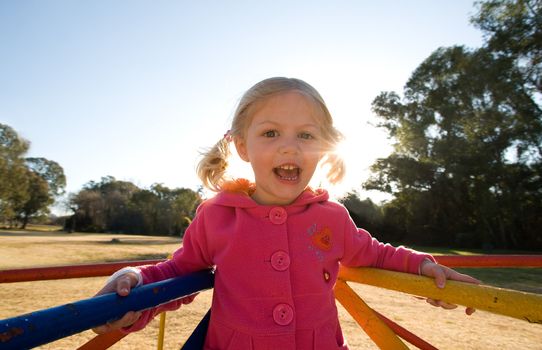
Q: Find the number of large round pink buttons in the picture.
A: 3